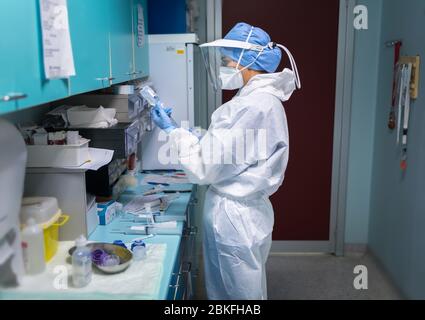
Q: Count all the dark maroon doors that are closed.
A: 1